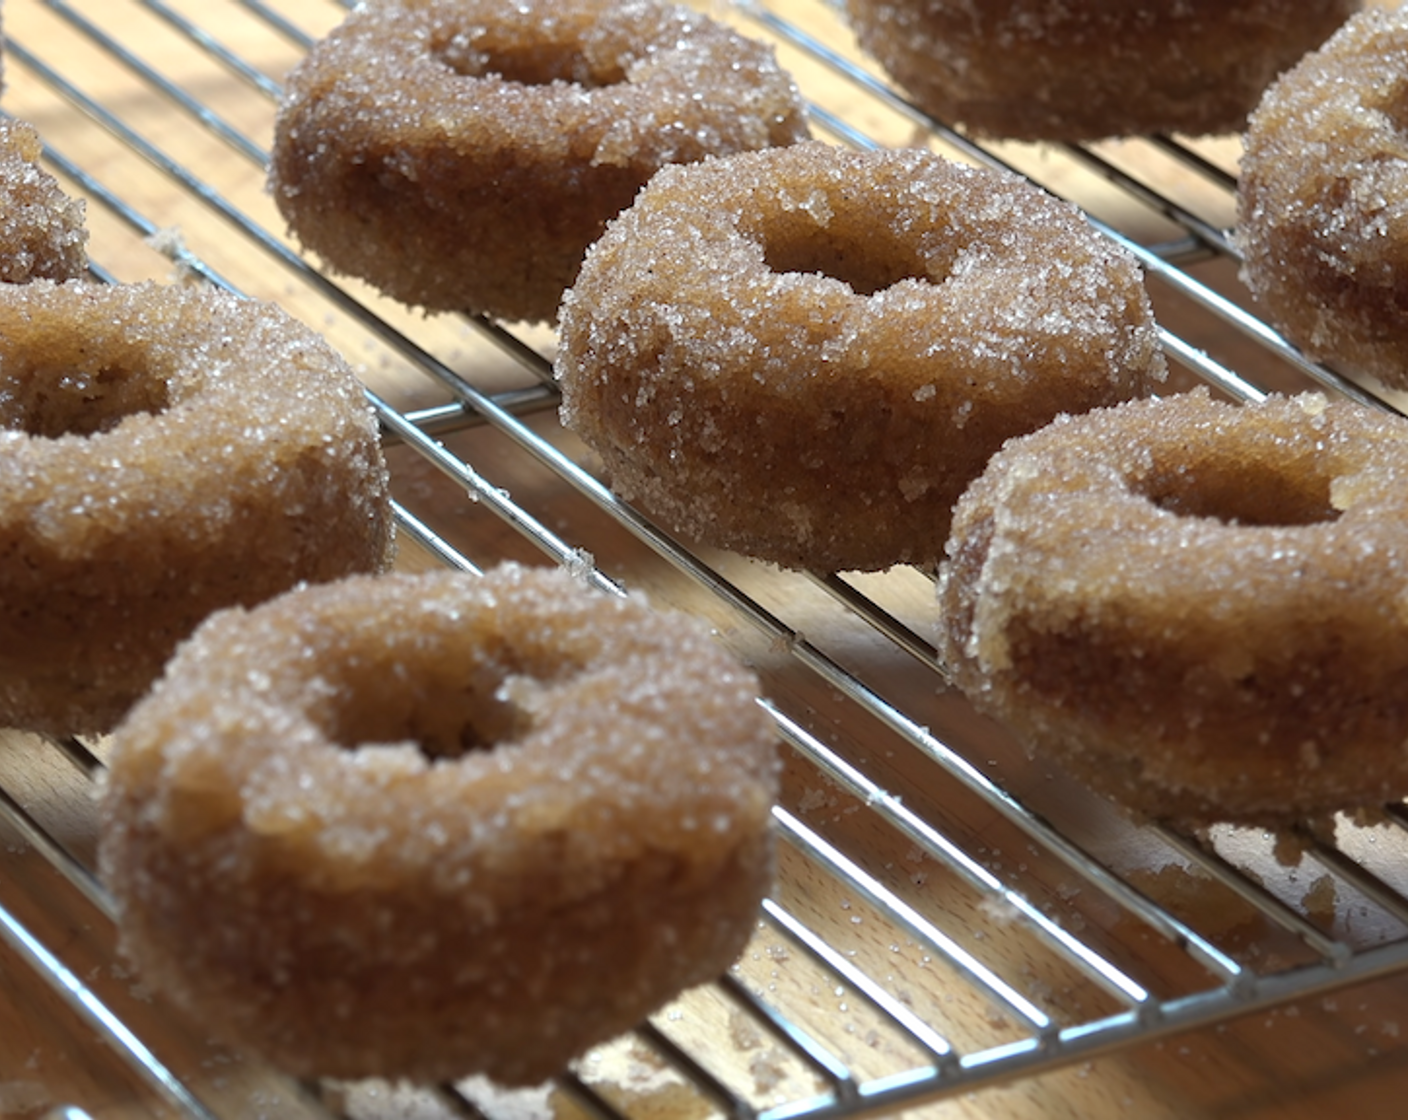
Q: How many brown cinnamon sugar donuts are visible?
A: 8